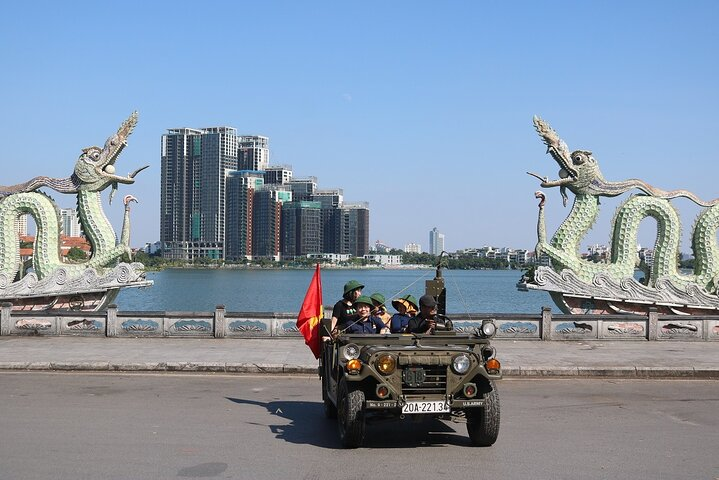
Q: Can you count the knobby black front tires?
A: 2